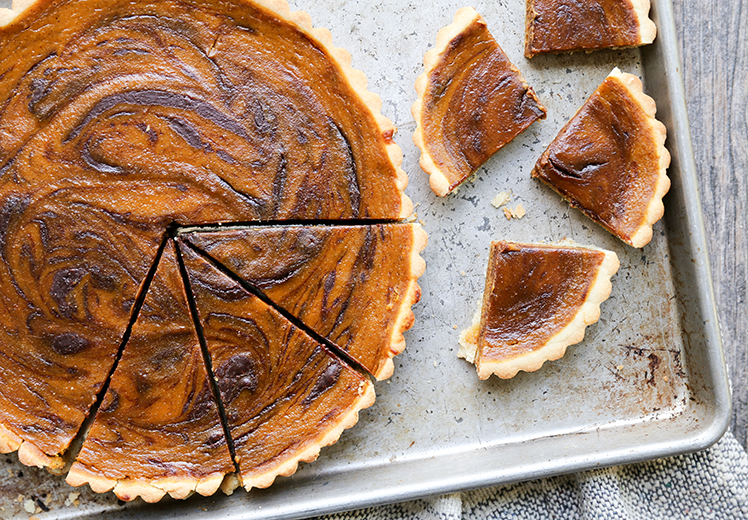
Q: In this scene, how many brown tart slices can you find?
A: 7